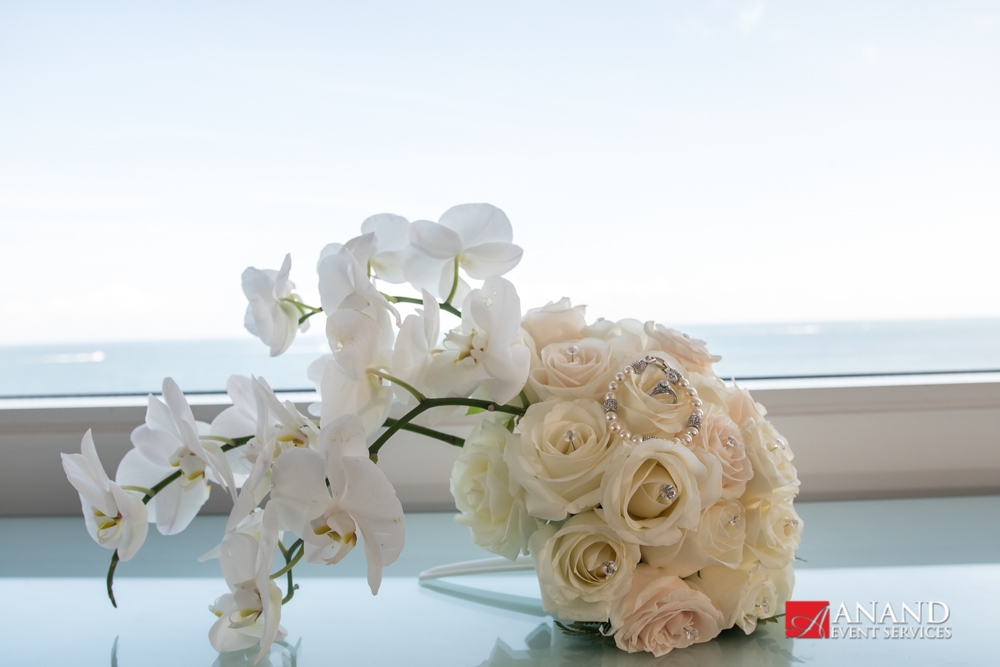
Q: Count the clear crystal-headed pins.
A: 10